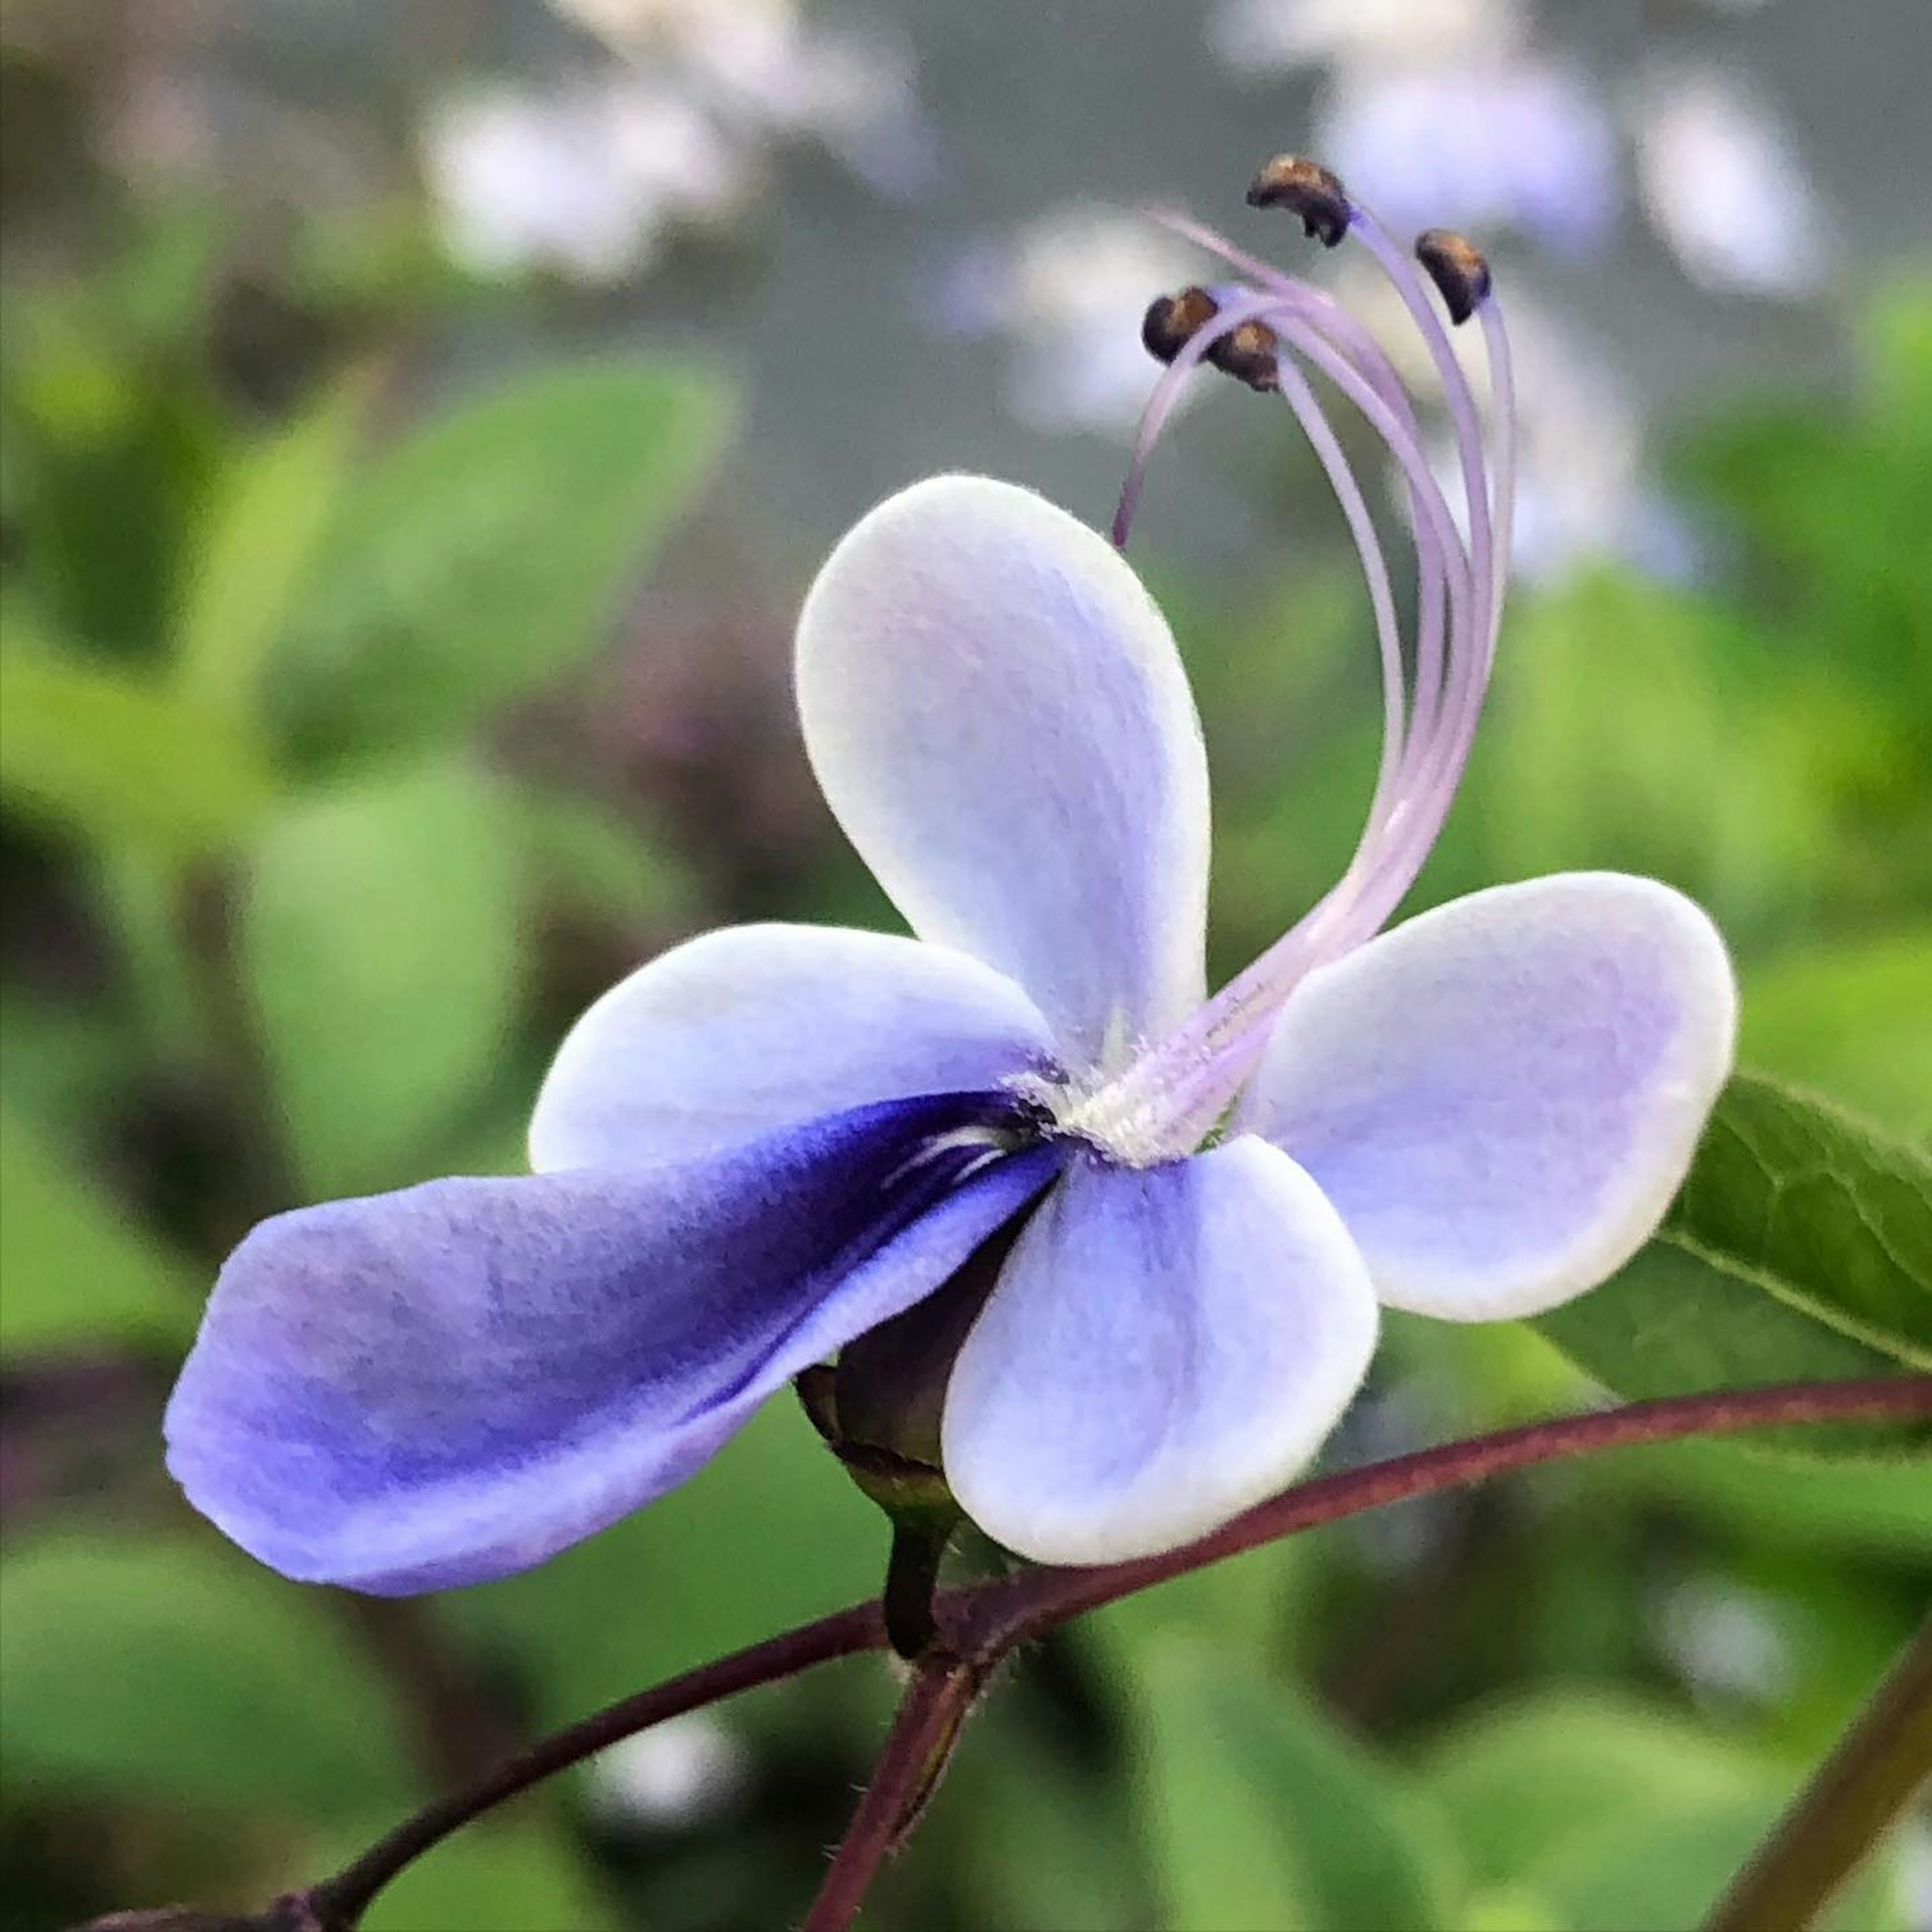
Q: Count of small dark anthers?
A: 4